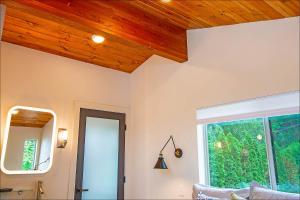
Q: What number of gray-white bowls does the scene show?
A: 0